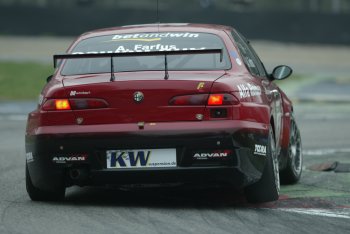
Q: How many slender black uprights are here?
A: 2